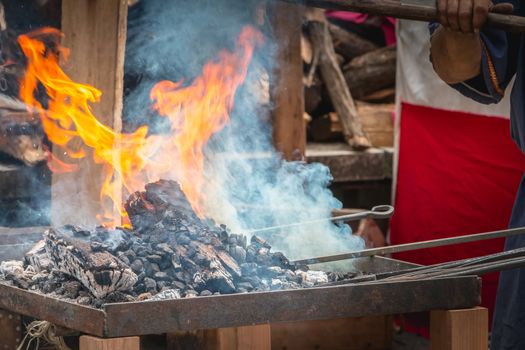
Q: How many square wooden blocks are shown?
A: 3